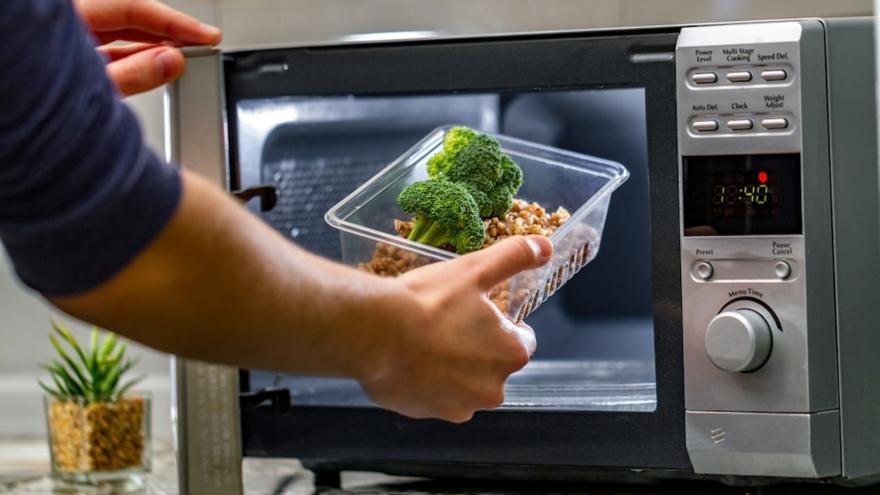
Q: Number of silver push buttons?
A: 8